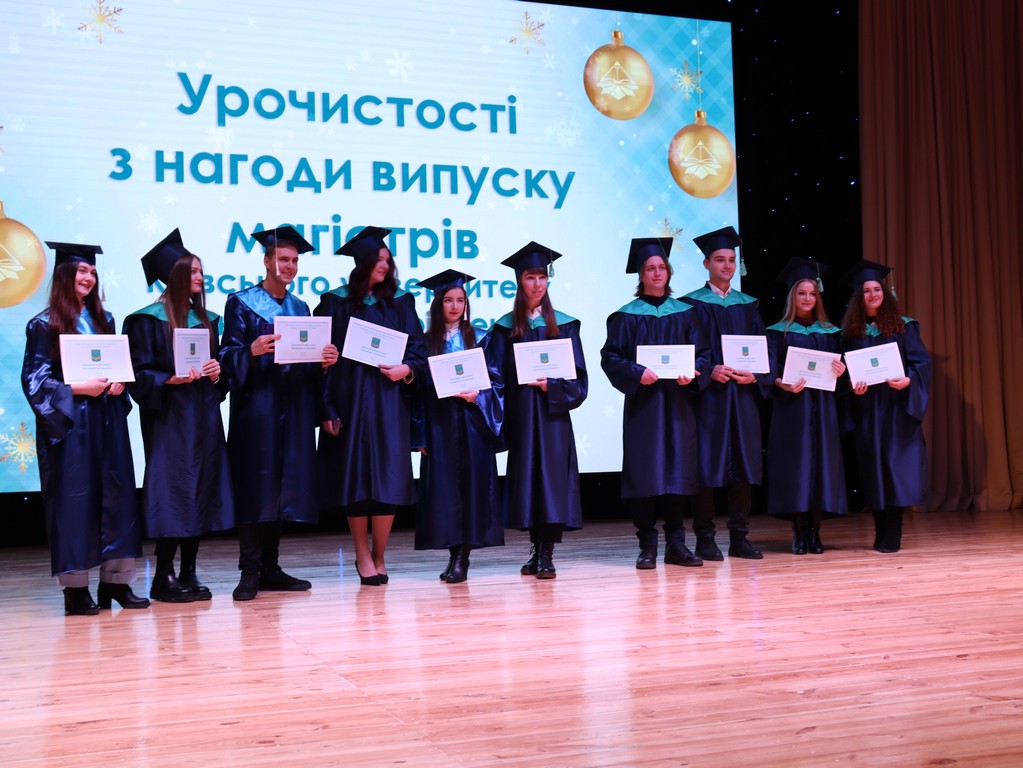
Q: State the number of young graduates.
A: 10